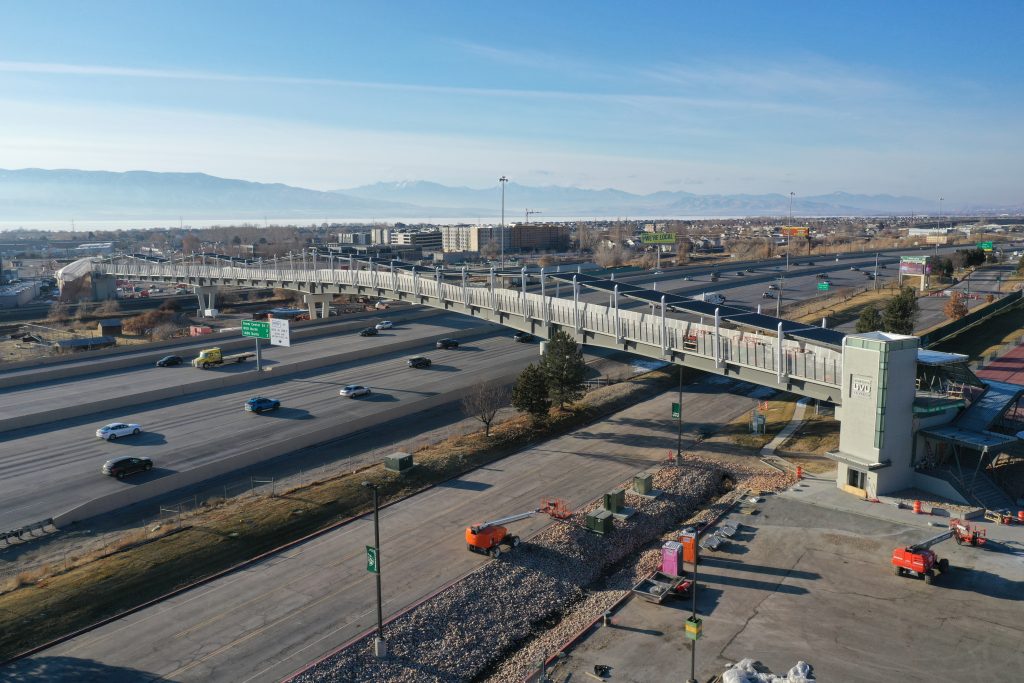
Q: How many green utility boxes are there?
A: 4